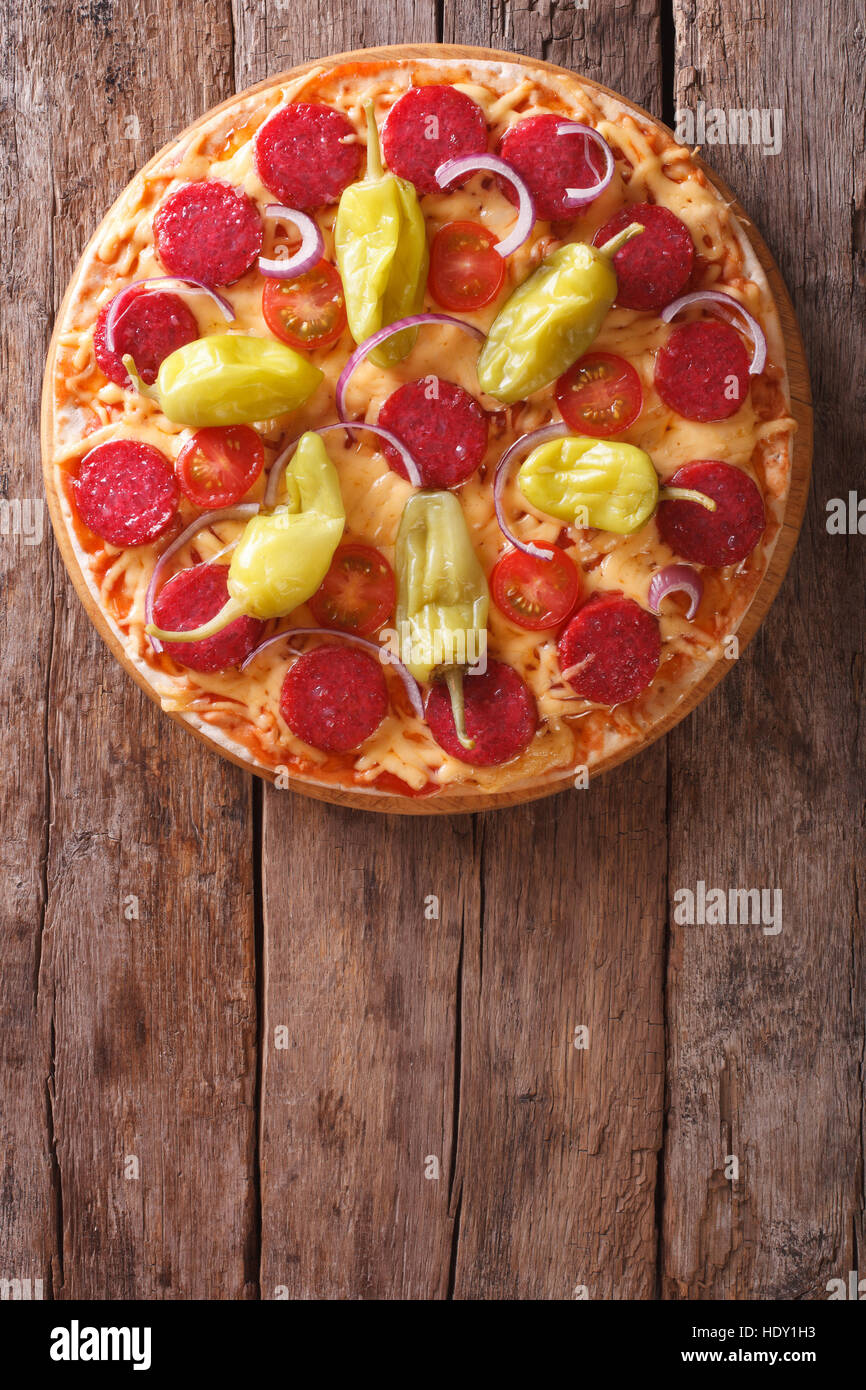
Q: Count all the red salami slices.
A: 14